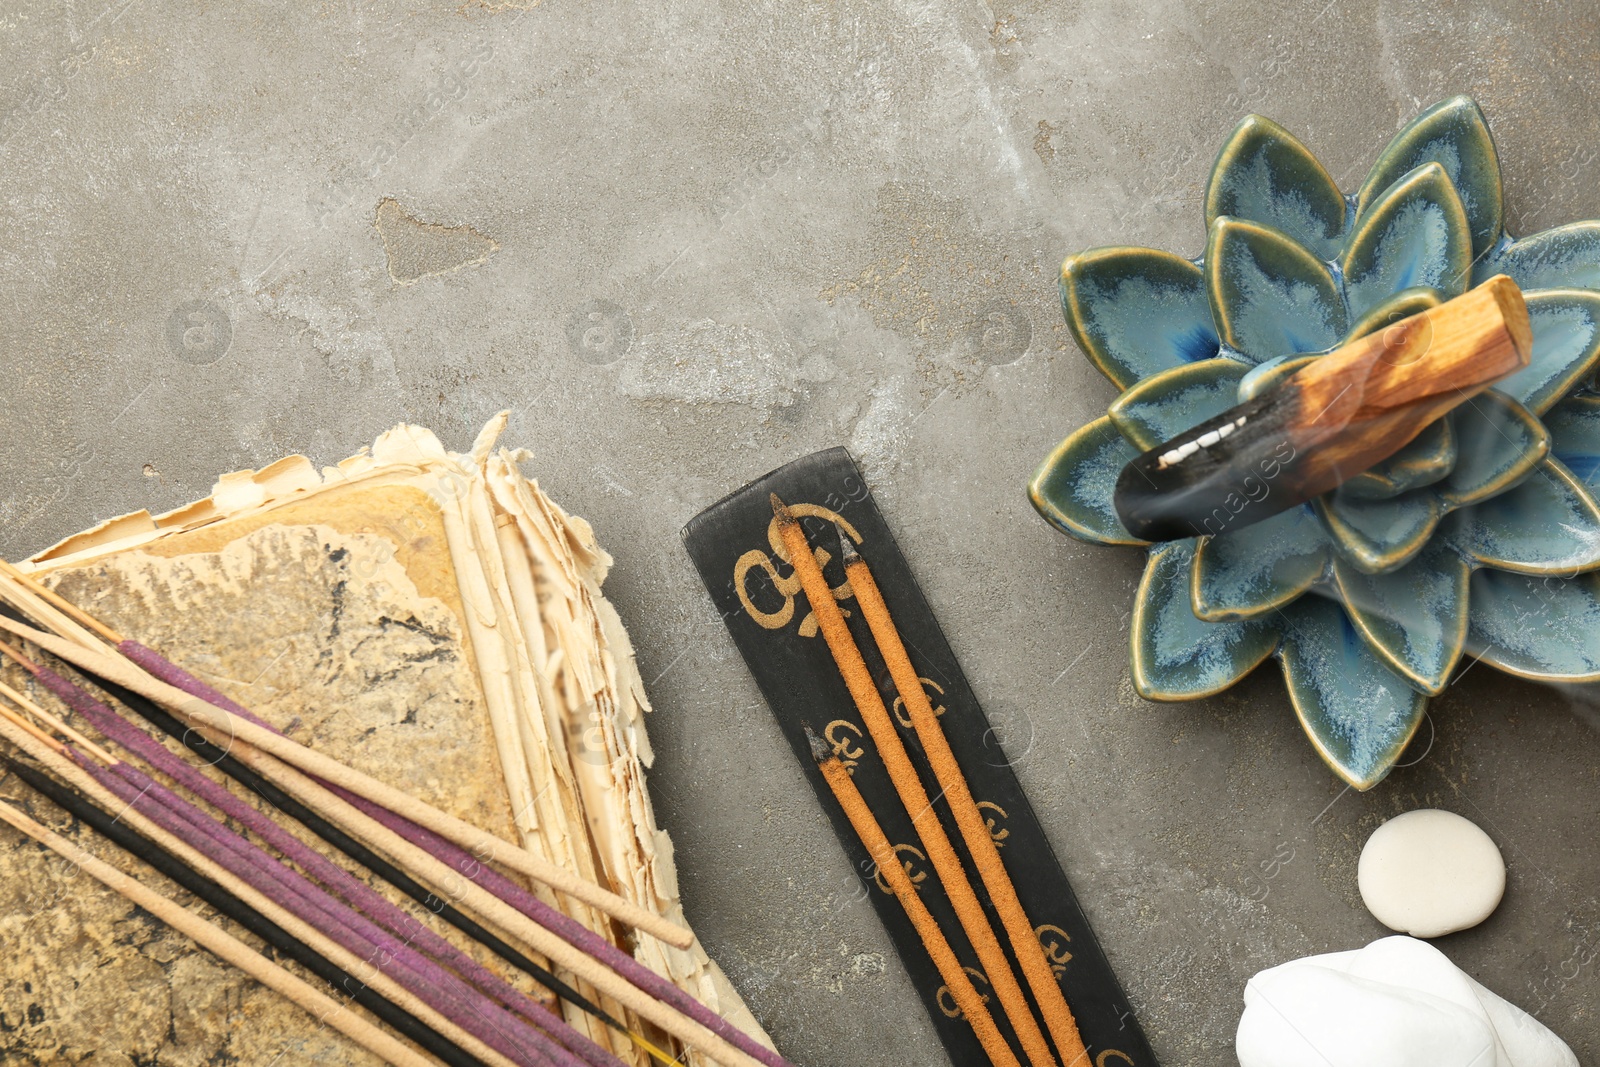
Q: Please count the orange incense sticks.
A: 3